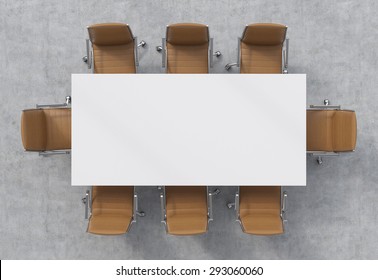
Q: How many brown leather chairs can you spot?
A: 8